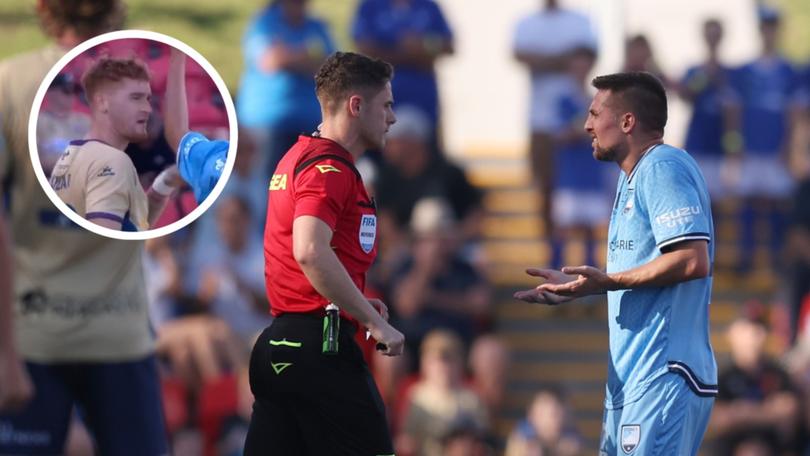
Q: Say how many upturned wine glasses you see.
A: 0